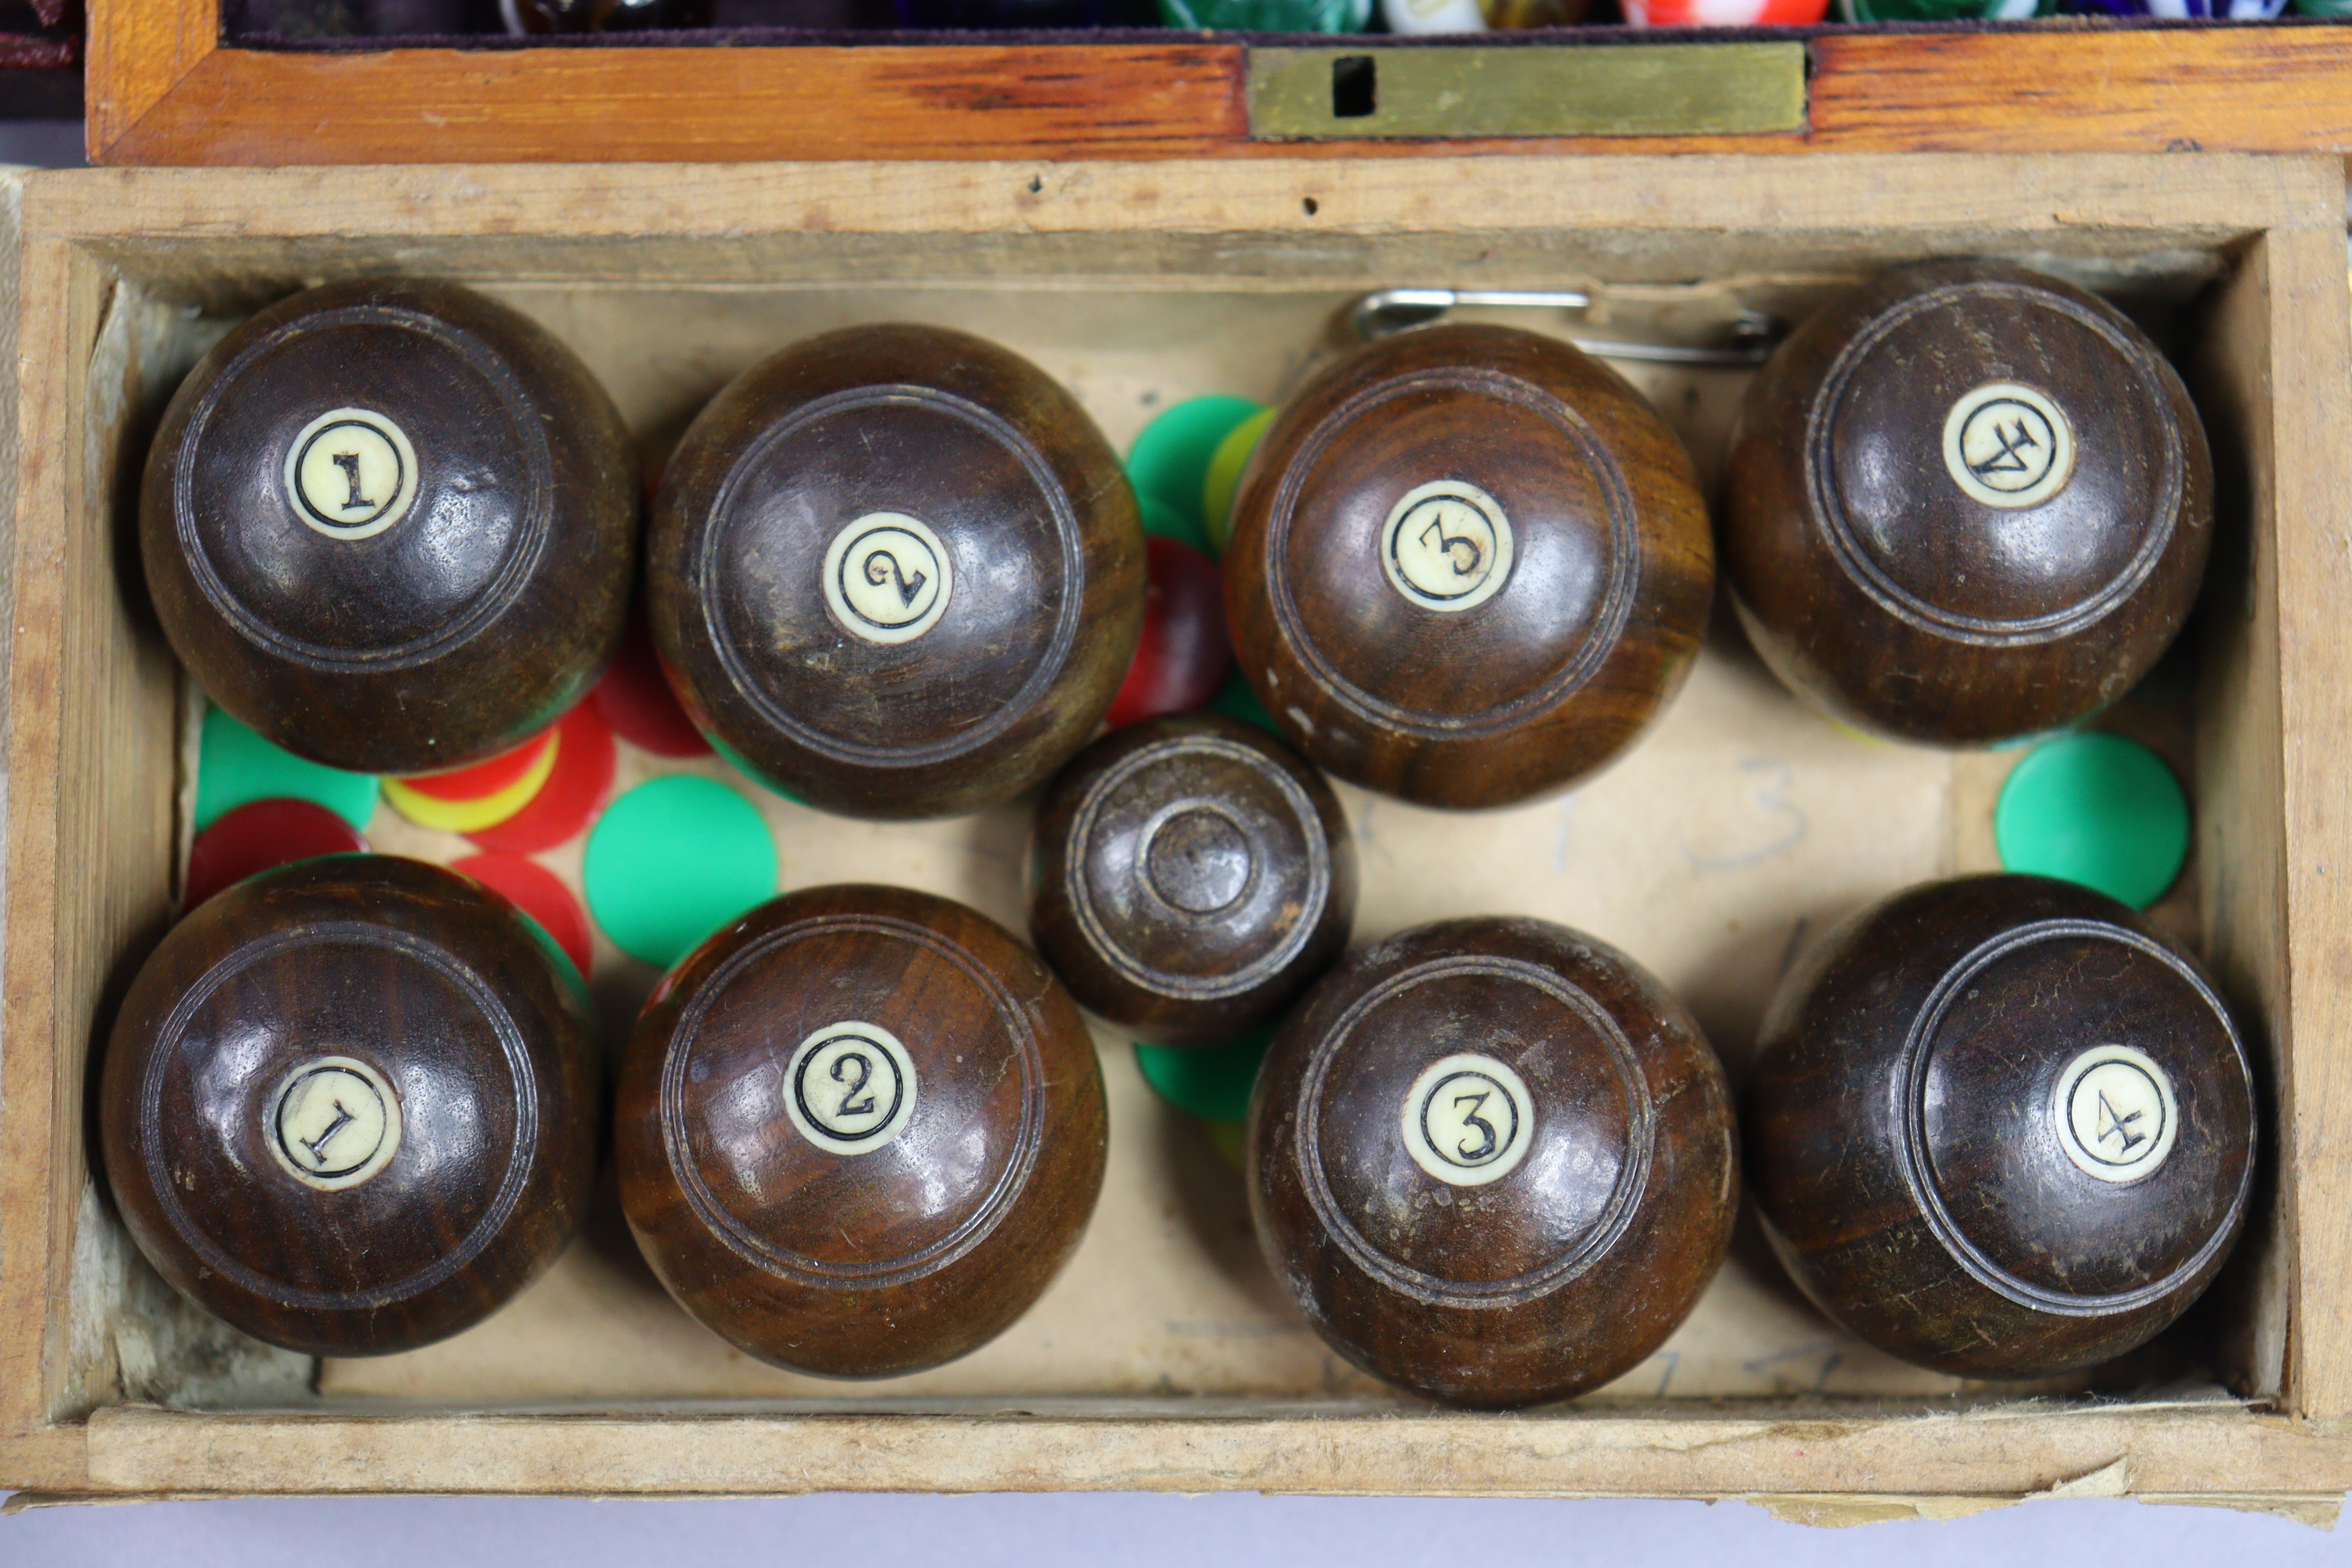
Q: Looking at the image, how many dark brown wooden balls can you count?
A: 9